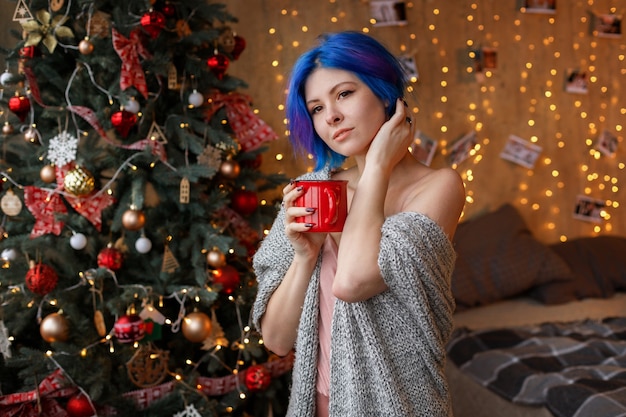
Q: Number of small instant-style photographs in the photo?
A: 11